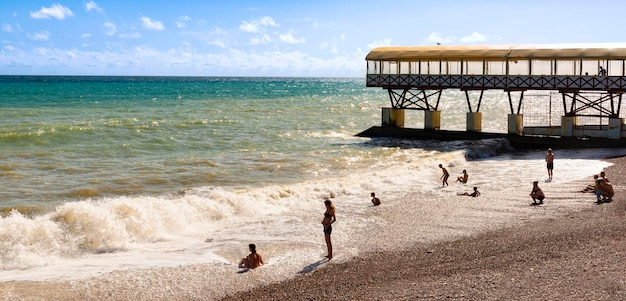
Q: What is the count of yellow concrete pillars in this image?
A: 6